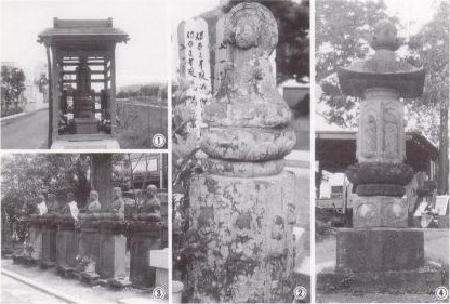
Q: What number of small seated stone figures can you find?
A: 6